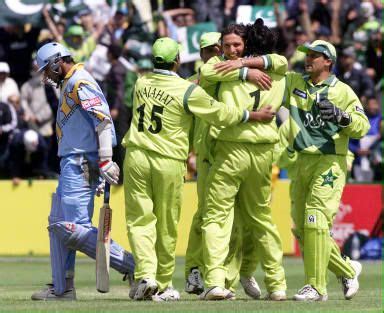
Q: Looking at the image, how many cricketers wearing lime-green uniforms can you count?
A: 5